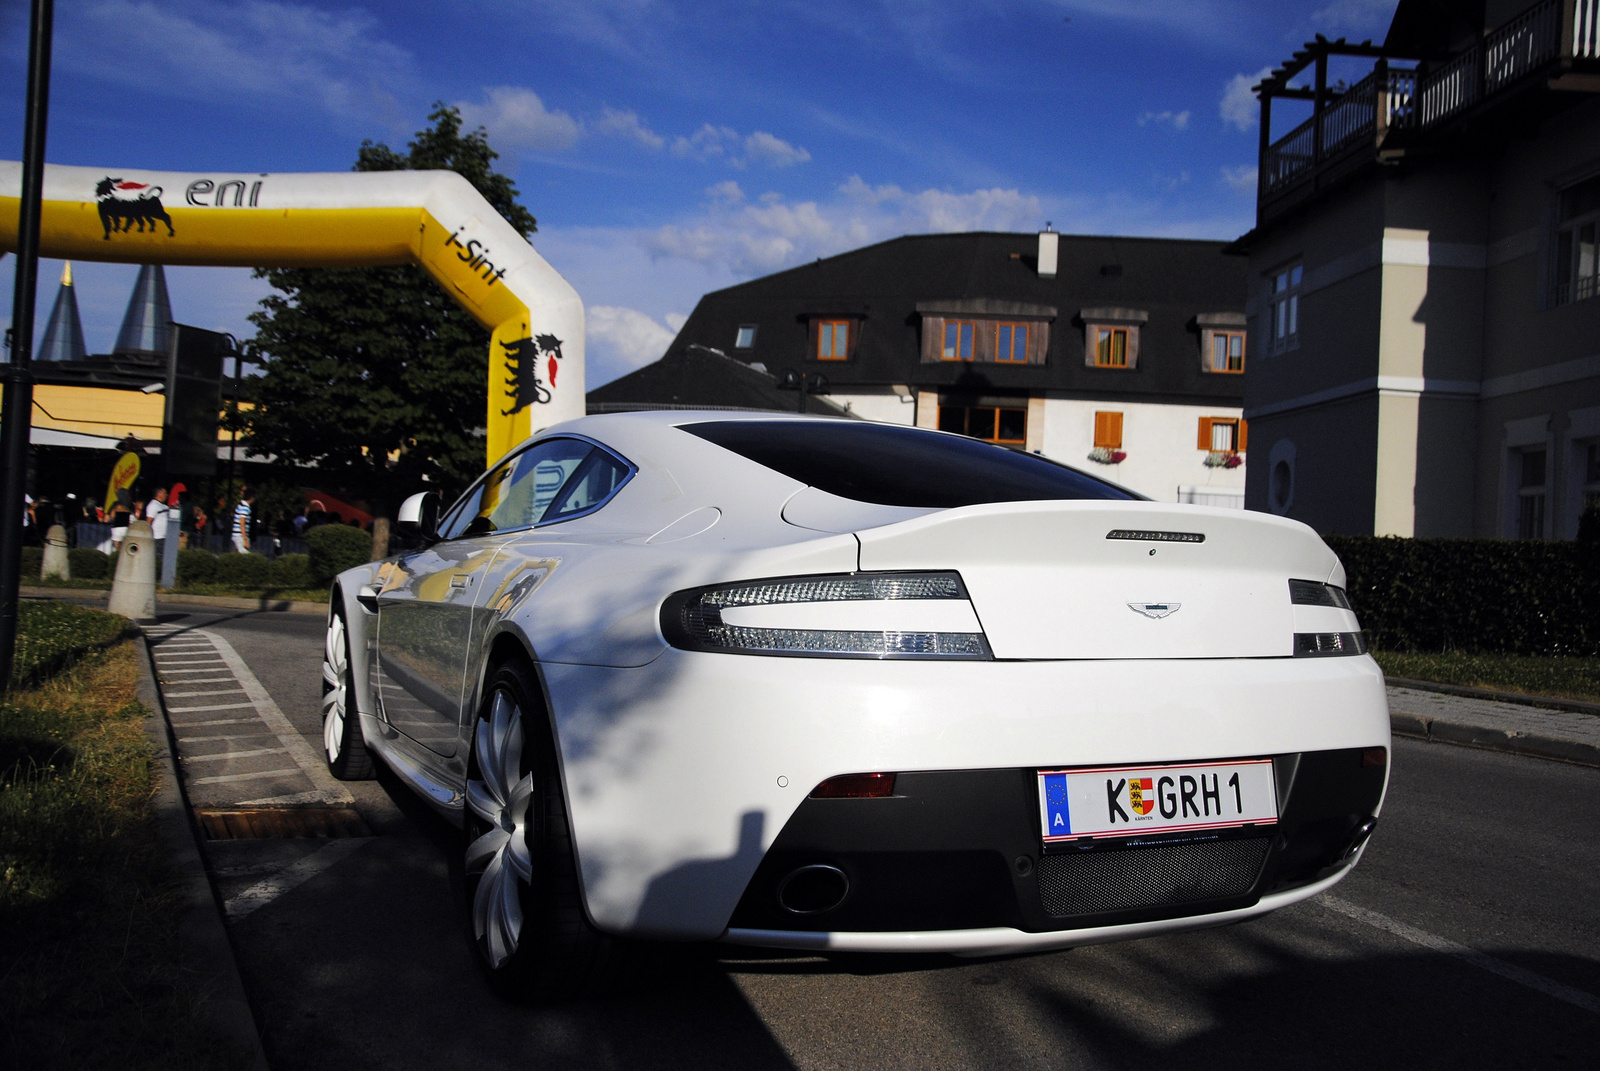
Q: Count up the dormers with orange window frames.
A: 4